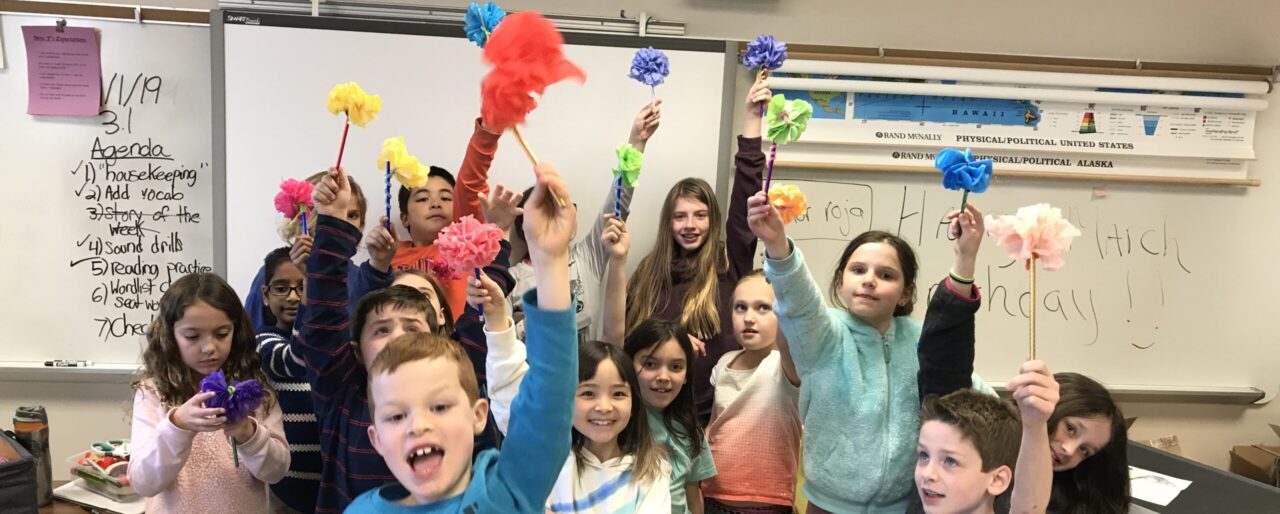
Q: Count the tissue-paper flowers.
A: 15